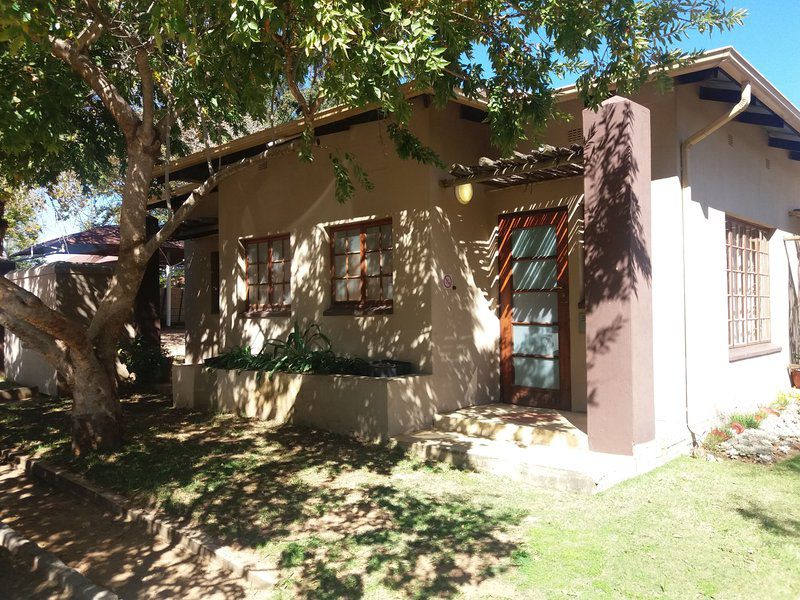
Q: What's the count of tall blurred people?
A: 0